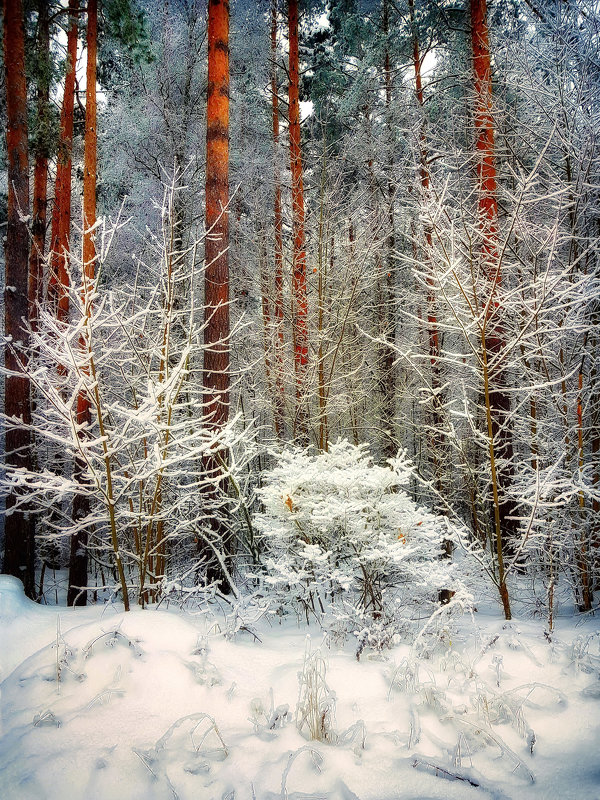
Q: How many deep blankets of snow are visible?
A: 1